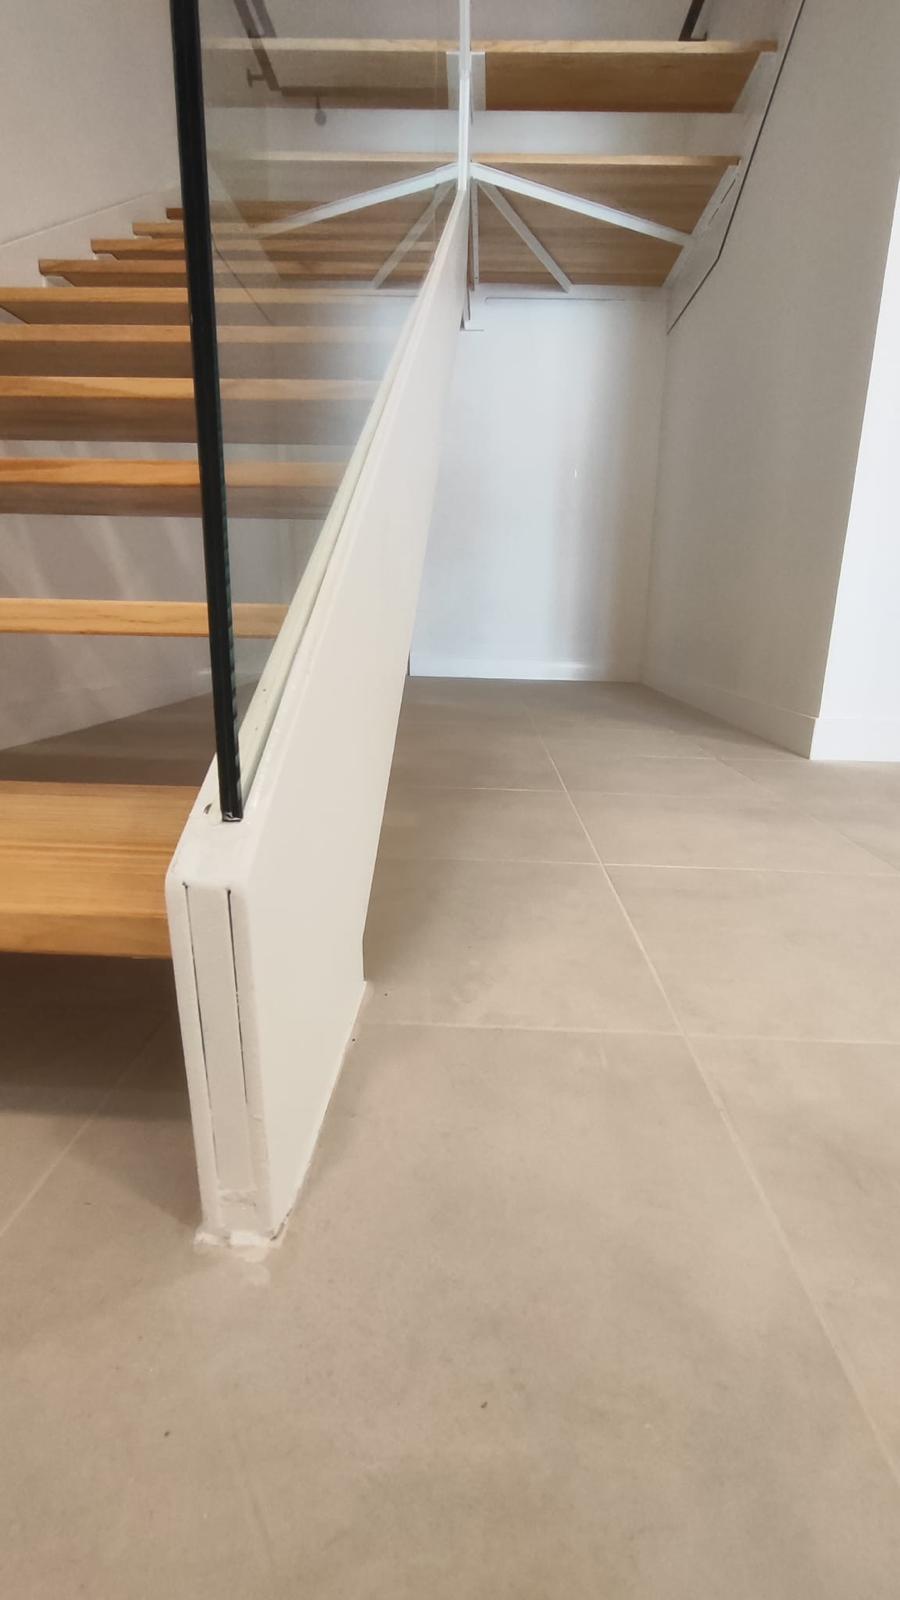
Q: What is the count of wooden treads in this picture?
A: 12